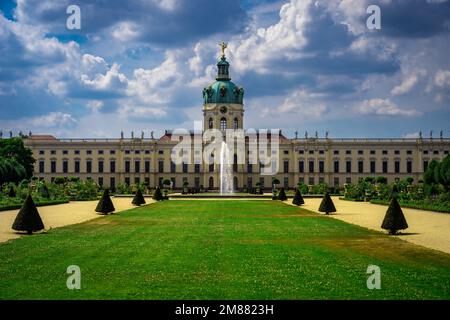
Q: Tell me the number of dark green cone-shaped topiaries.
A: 8